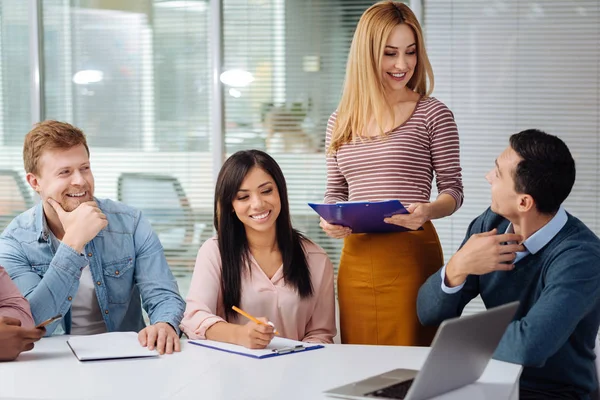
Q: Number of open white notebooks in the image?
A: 1